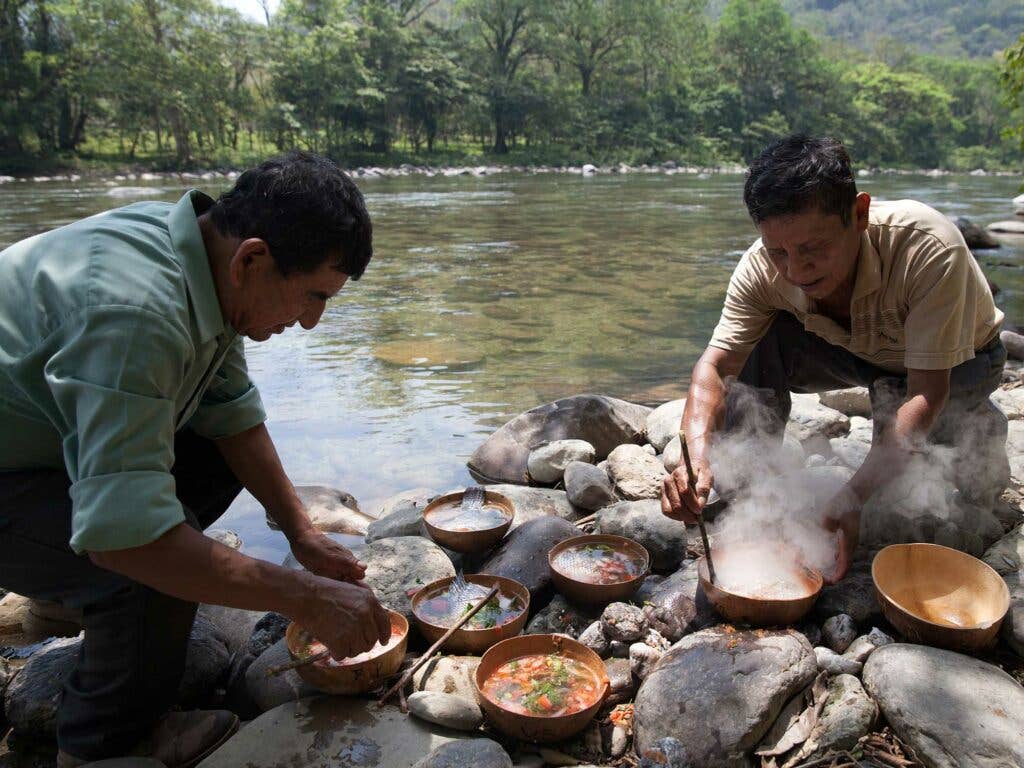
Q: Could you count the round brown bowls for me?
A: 7